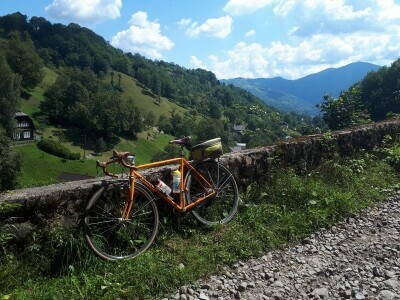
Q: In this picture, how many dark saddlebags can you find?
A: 1